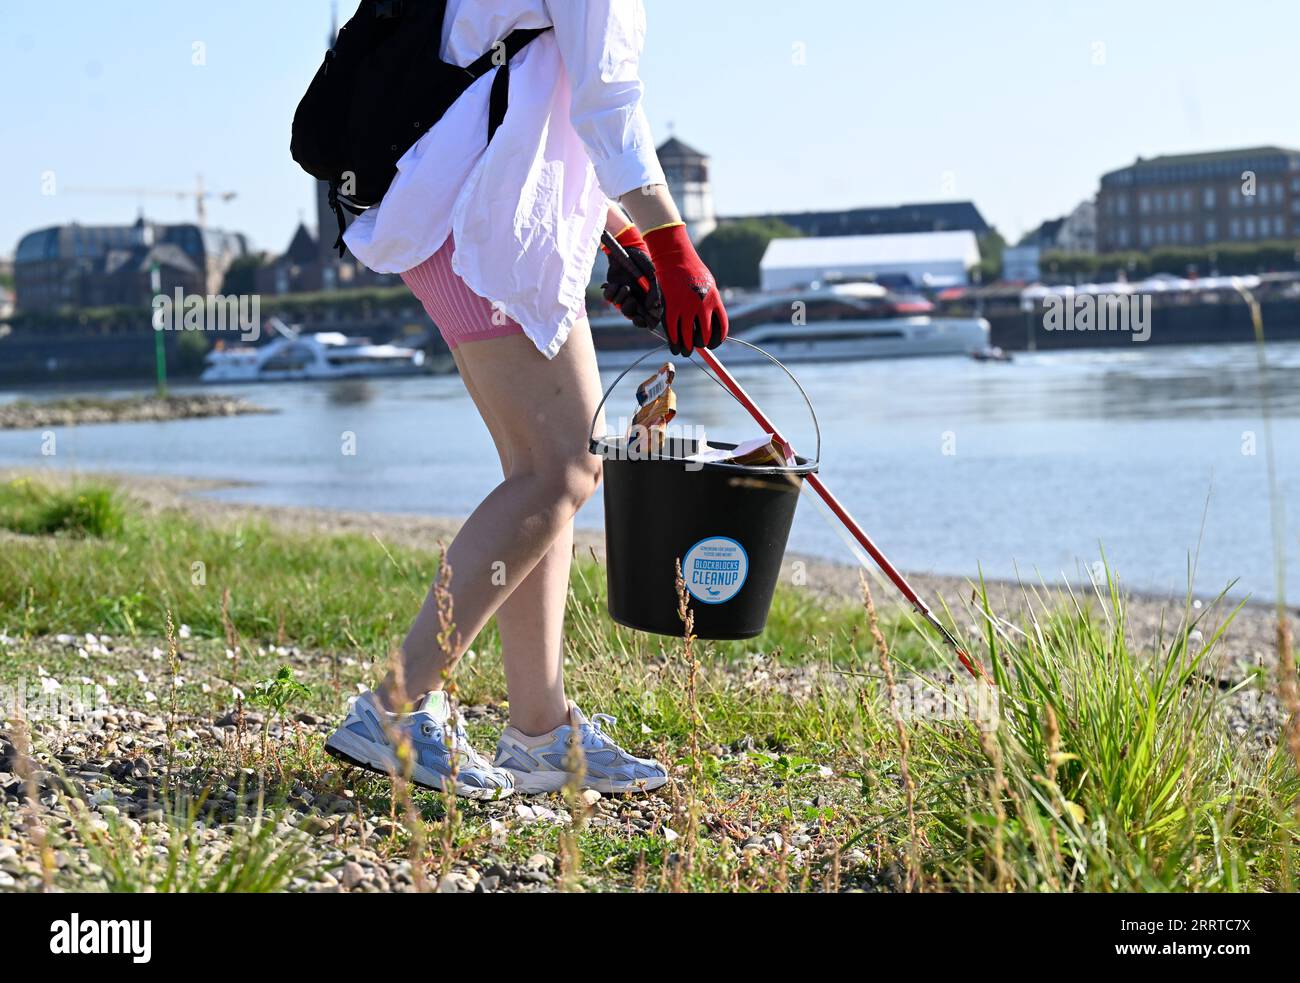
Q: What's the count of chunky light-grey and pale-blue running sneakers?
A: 2